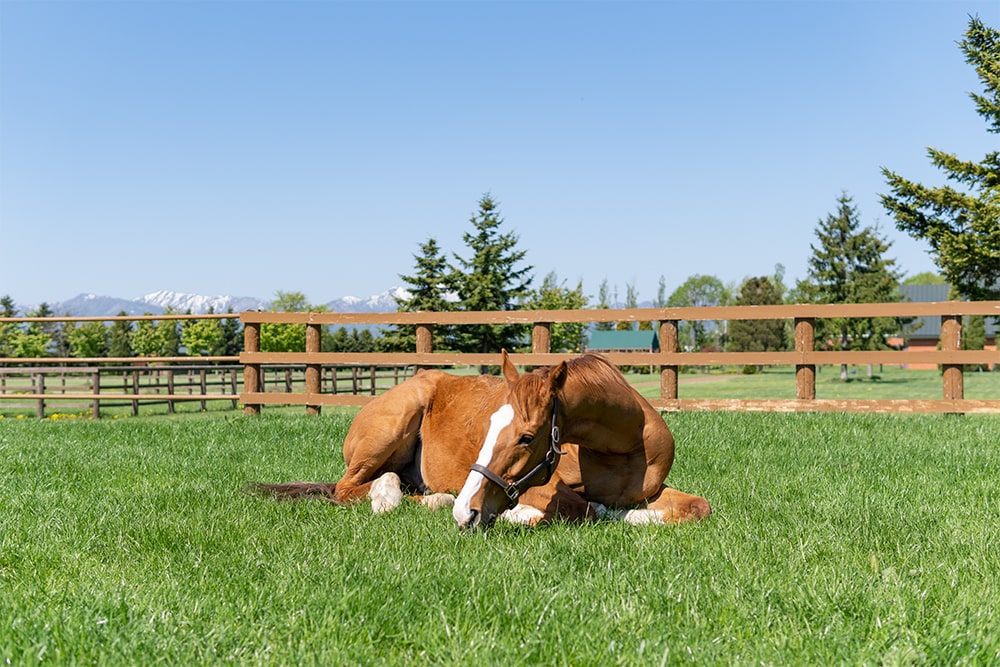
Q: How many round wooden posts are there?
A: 7